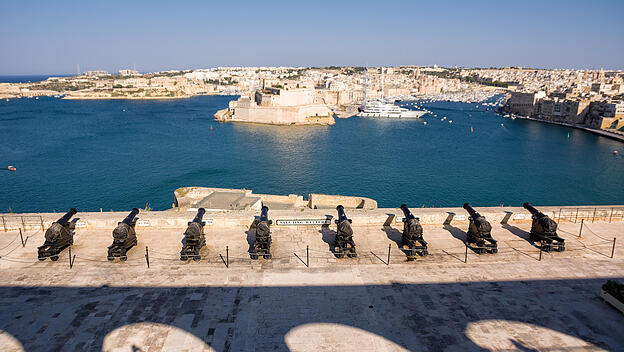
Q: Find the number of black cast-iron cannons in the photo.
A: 8